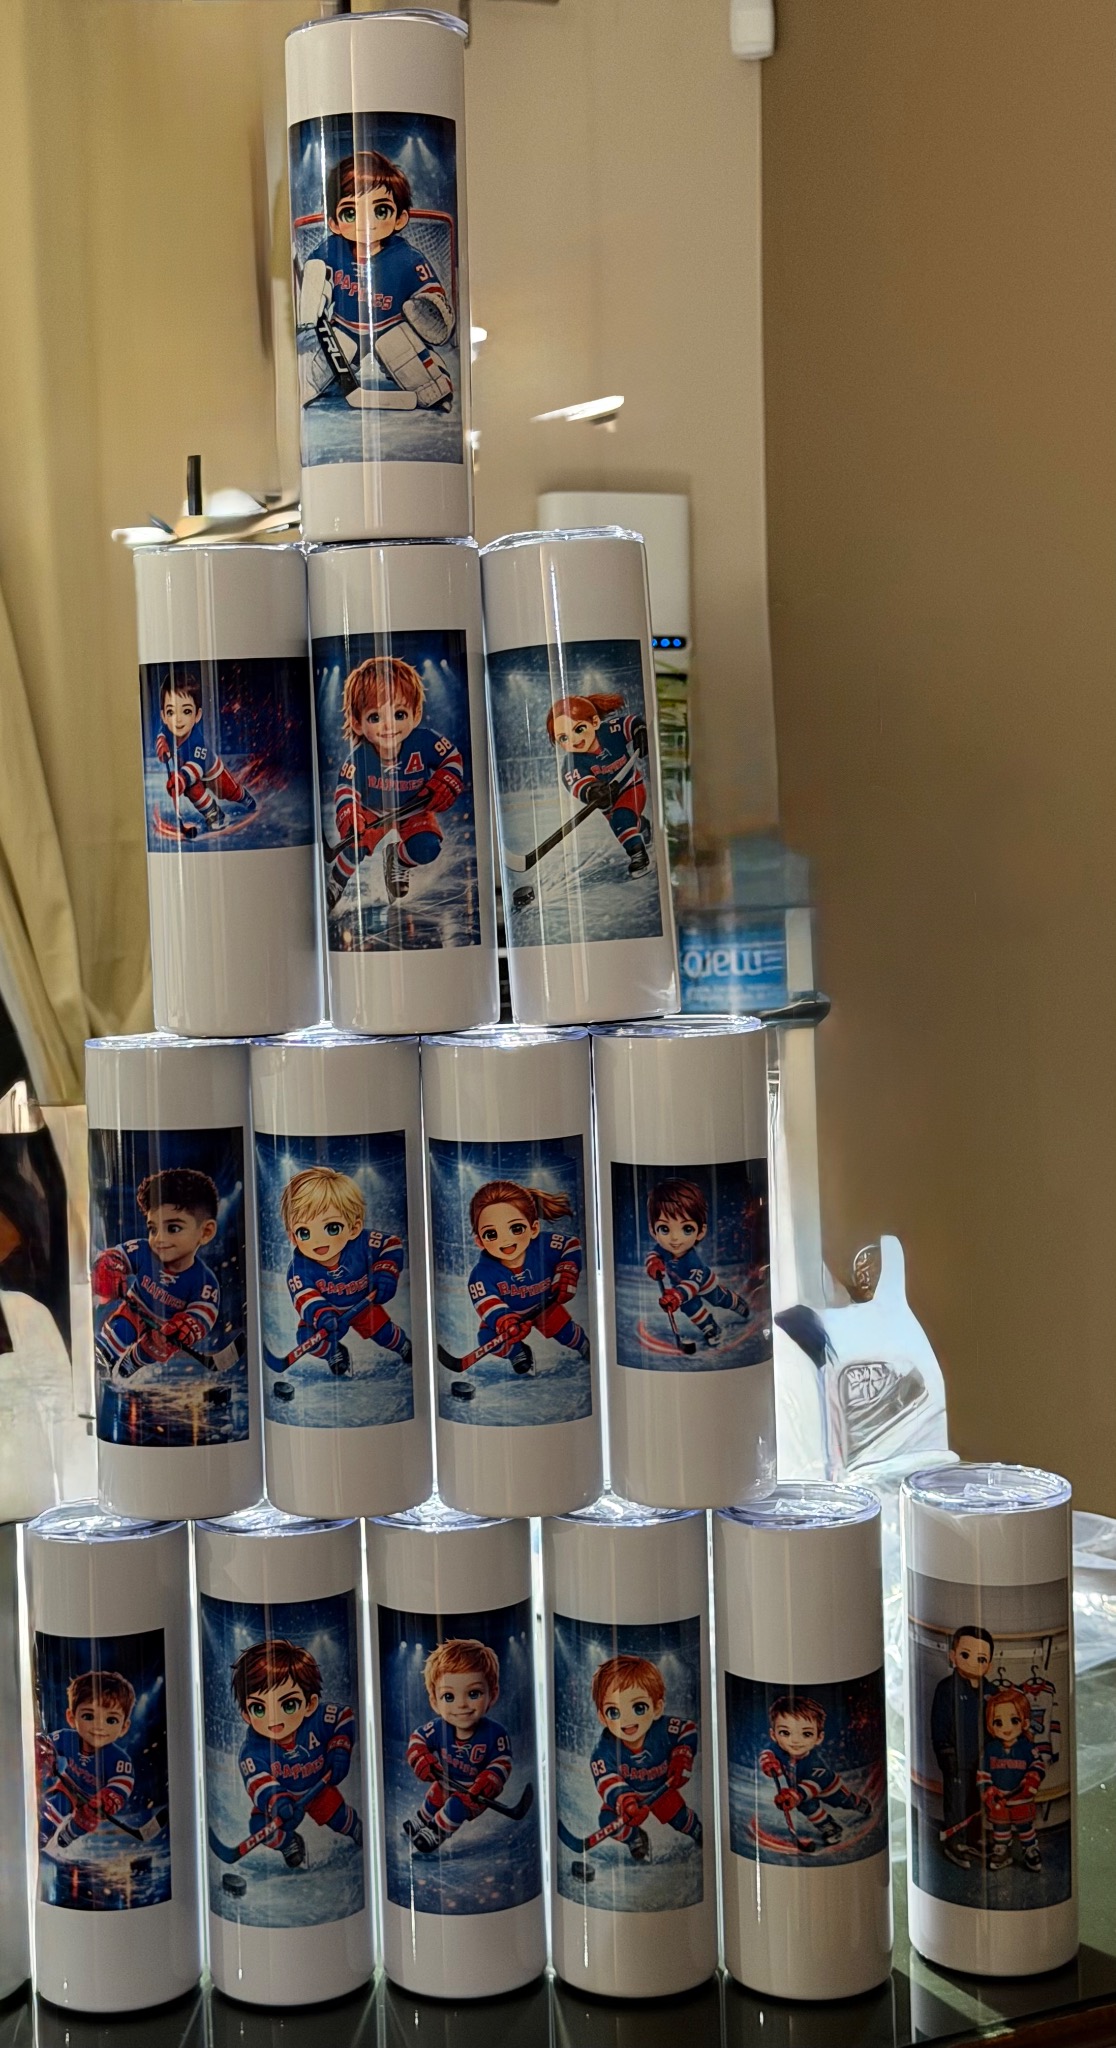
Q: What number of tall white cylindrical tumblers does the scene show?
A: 14